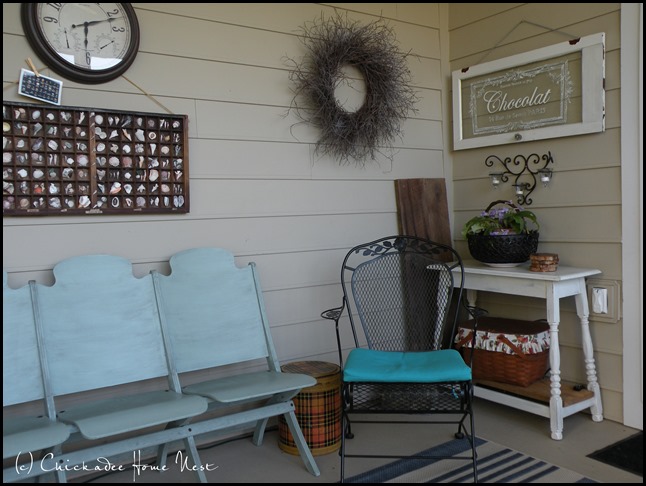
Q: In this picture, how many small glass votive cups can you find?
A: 3